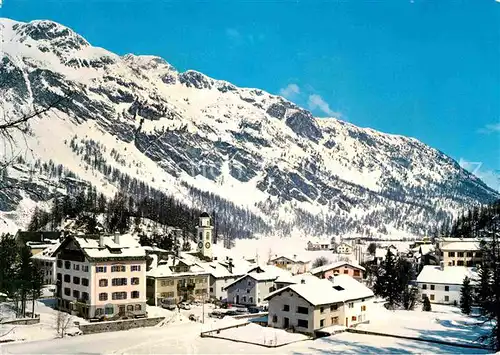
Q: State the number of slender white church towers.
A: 1